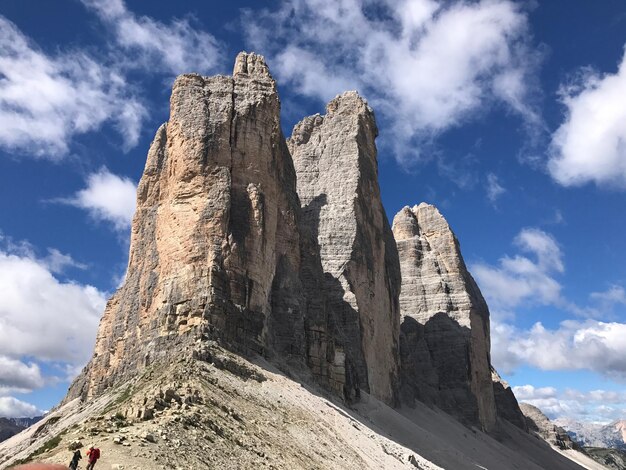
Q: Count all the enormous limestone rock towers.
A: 3